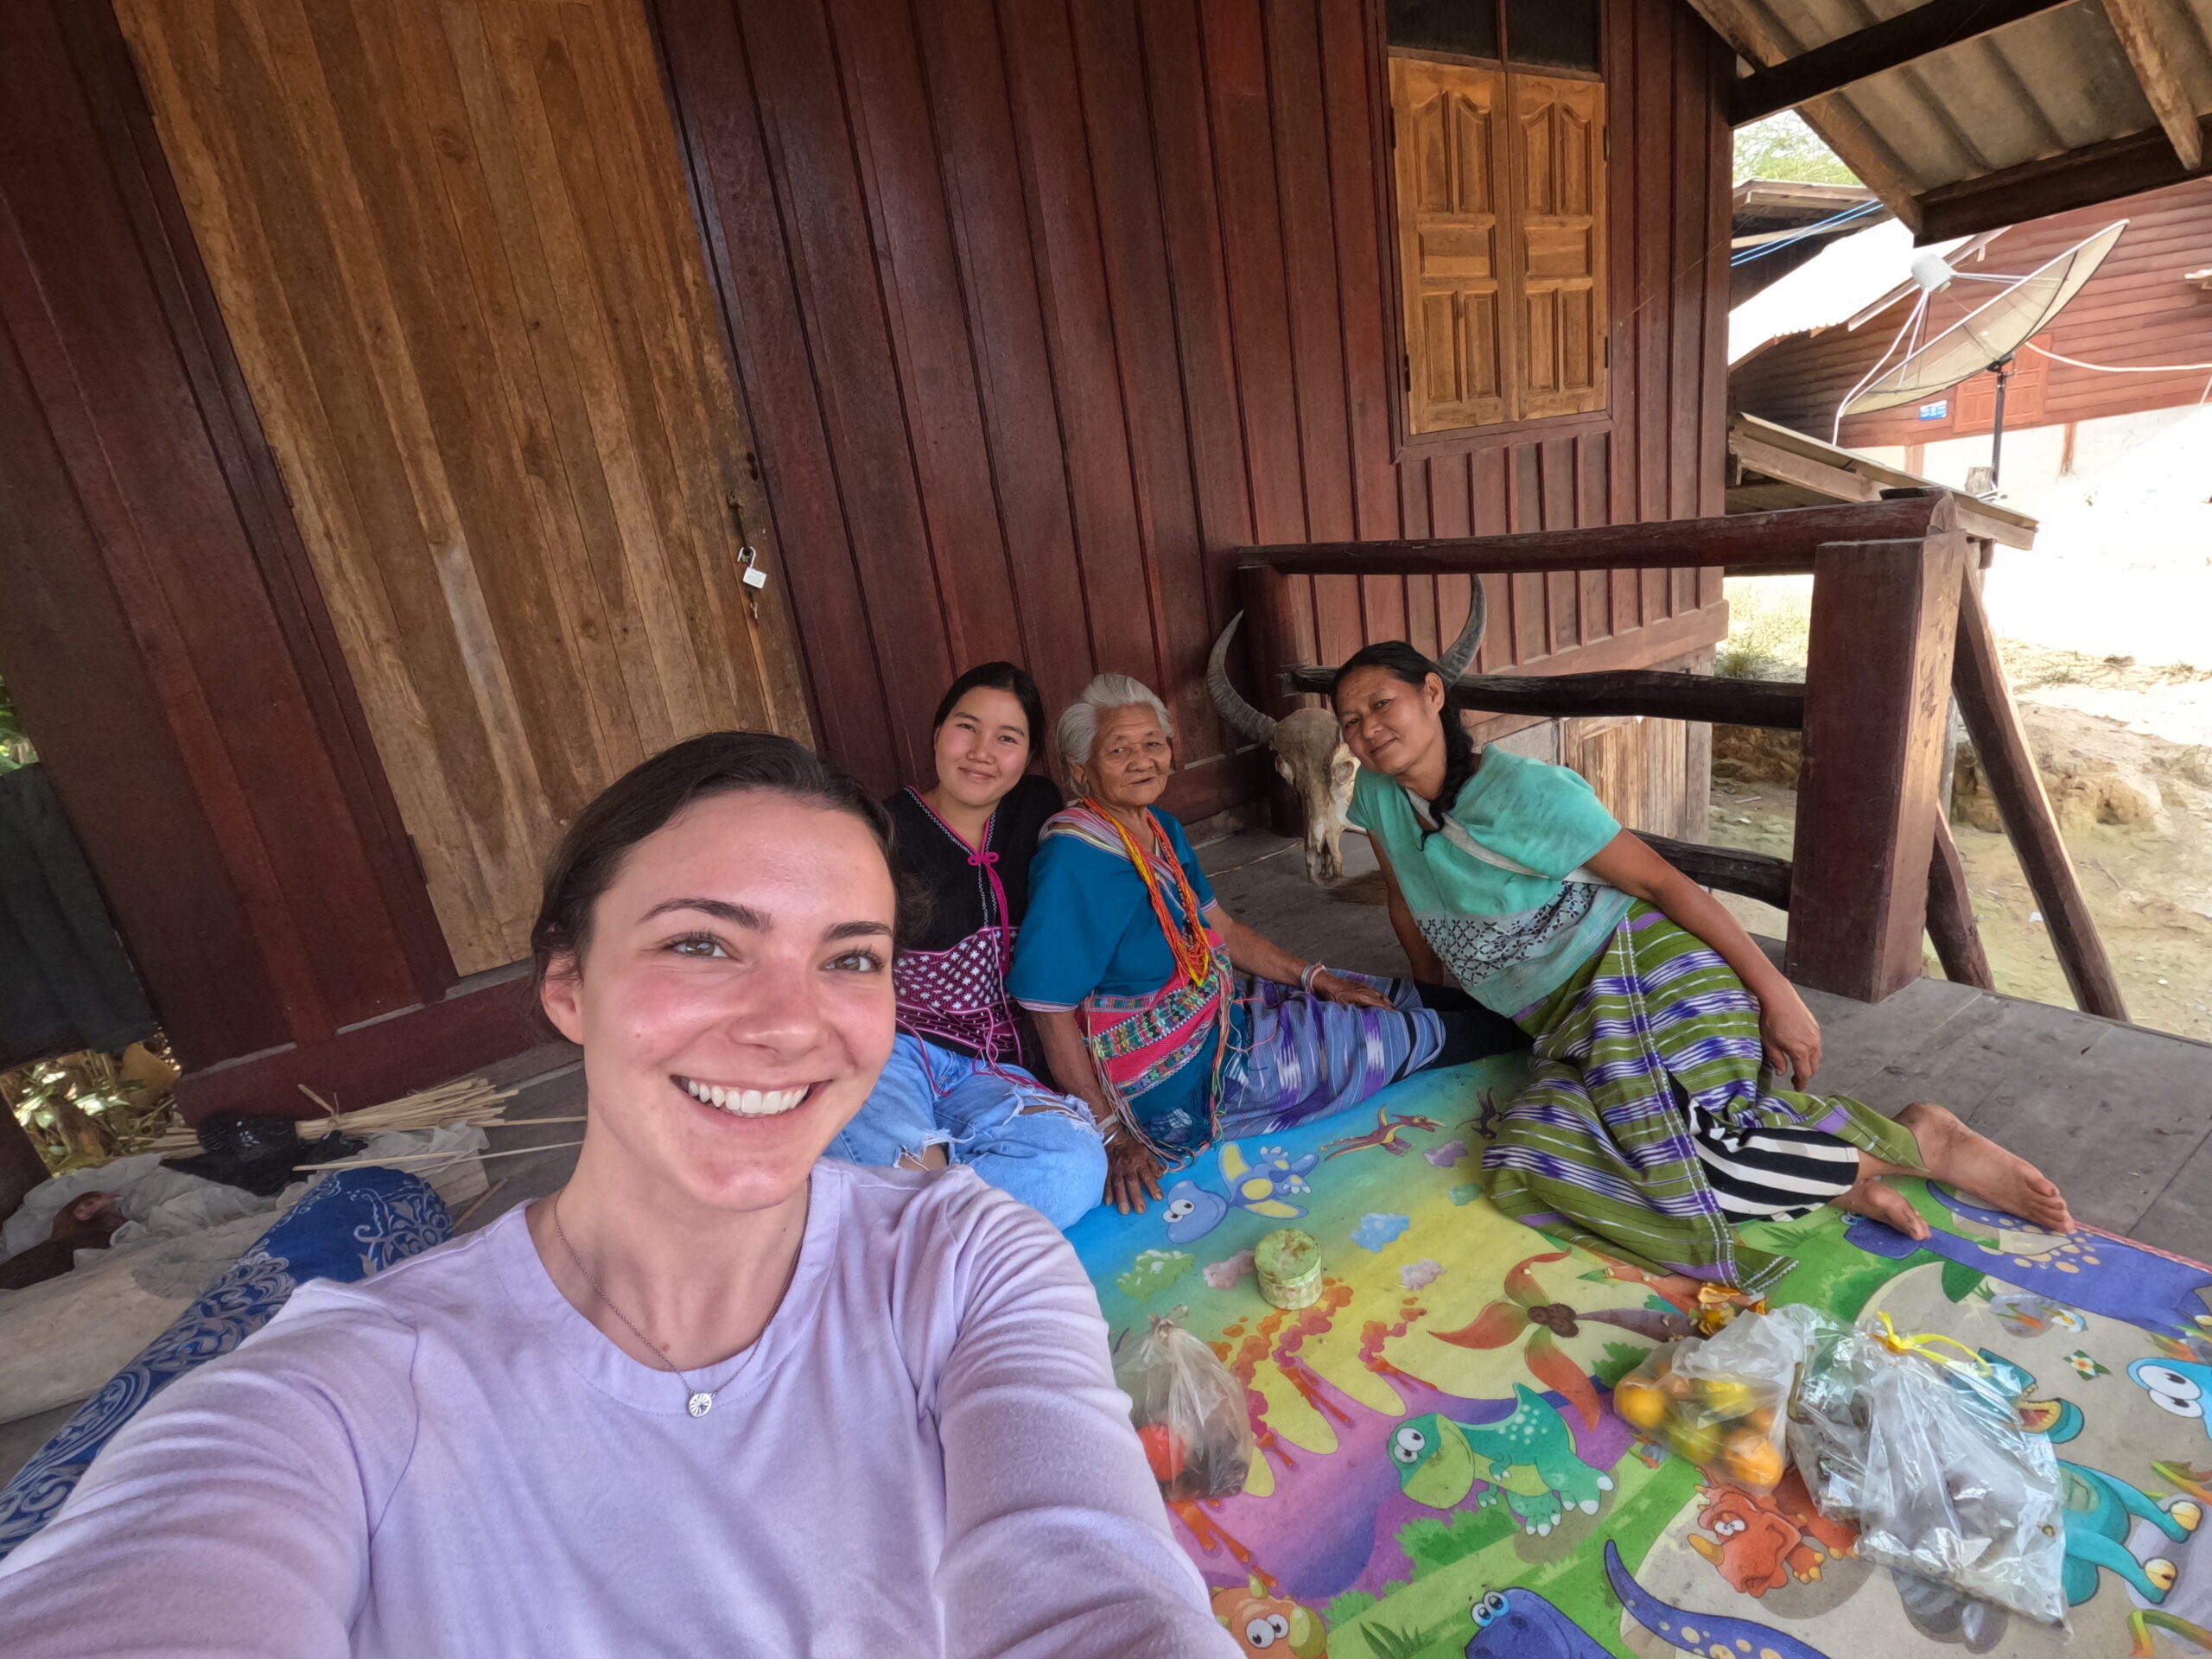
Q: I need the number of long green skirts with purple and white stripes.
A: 1